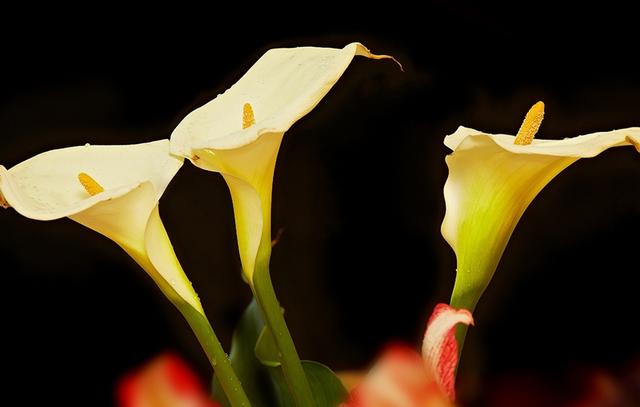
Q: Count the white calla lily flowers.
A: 3